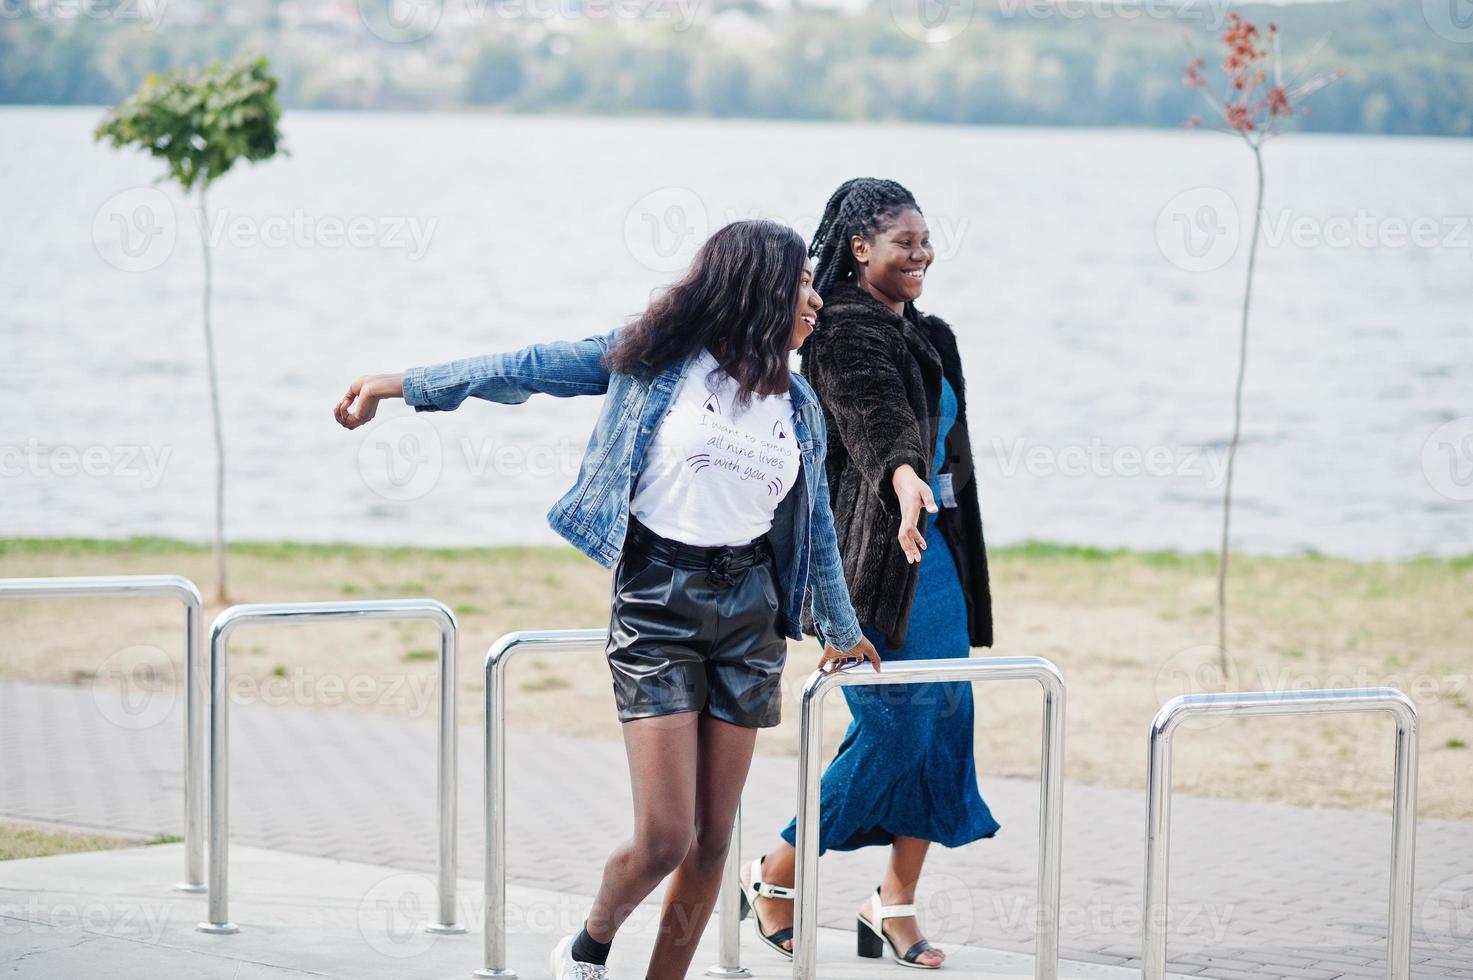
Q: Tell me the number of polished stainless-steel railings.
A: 5